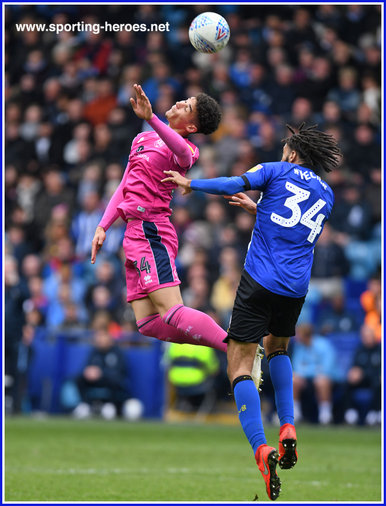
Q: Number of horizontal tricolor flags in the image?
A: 0